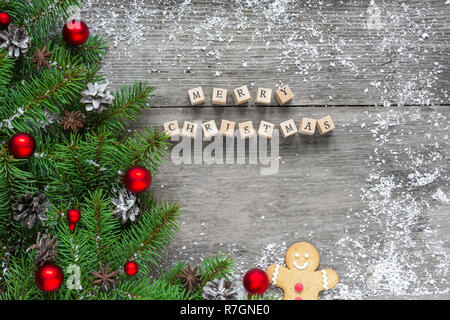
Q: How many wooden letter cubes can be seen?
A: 14